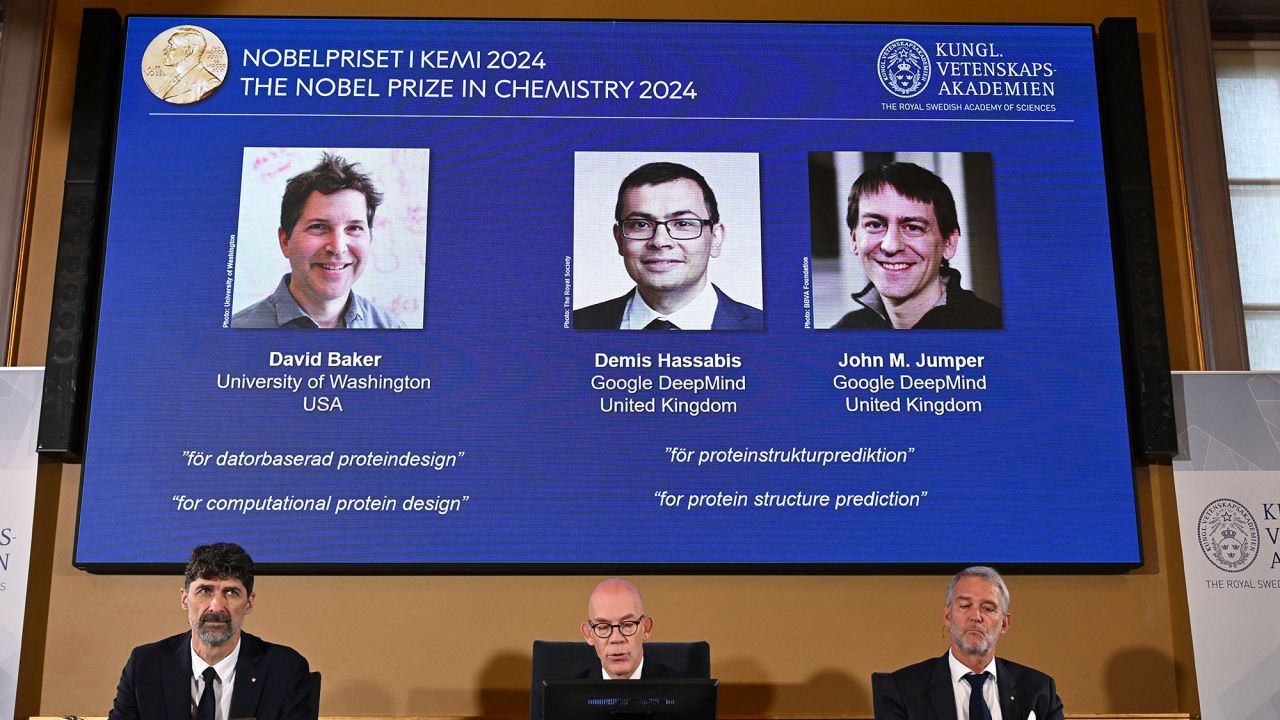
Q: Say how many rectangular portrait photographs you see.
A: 3